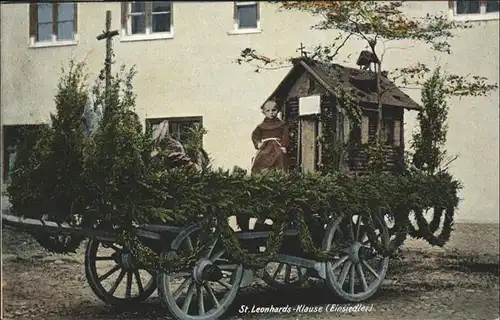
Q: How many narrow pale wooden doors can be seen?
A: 1